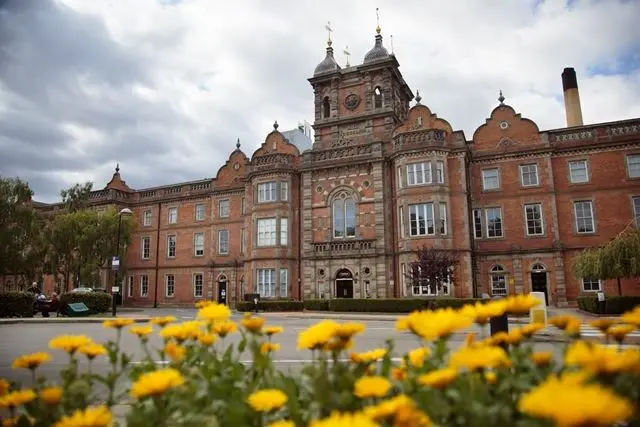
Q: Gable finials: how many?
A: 5